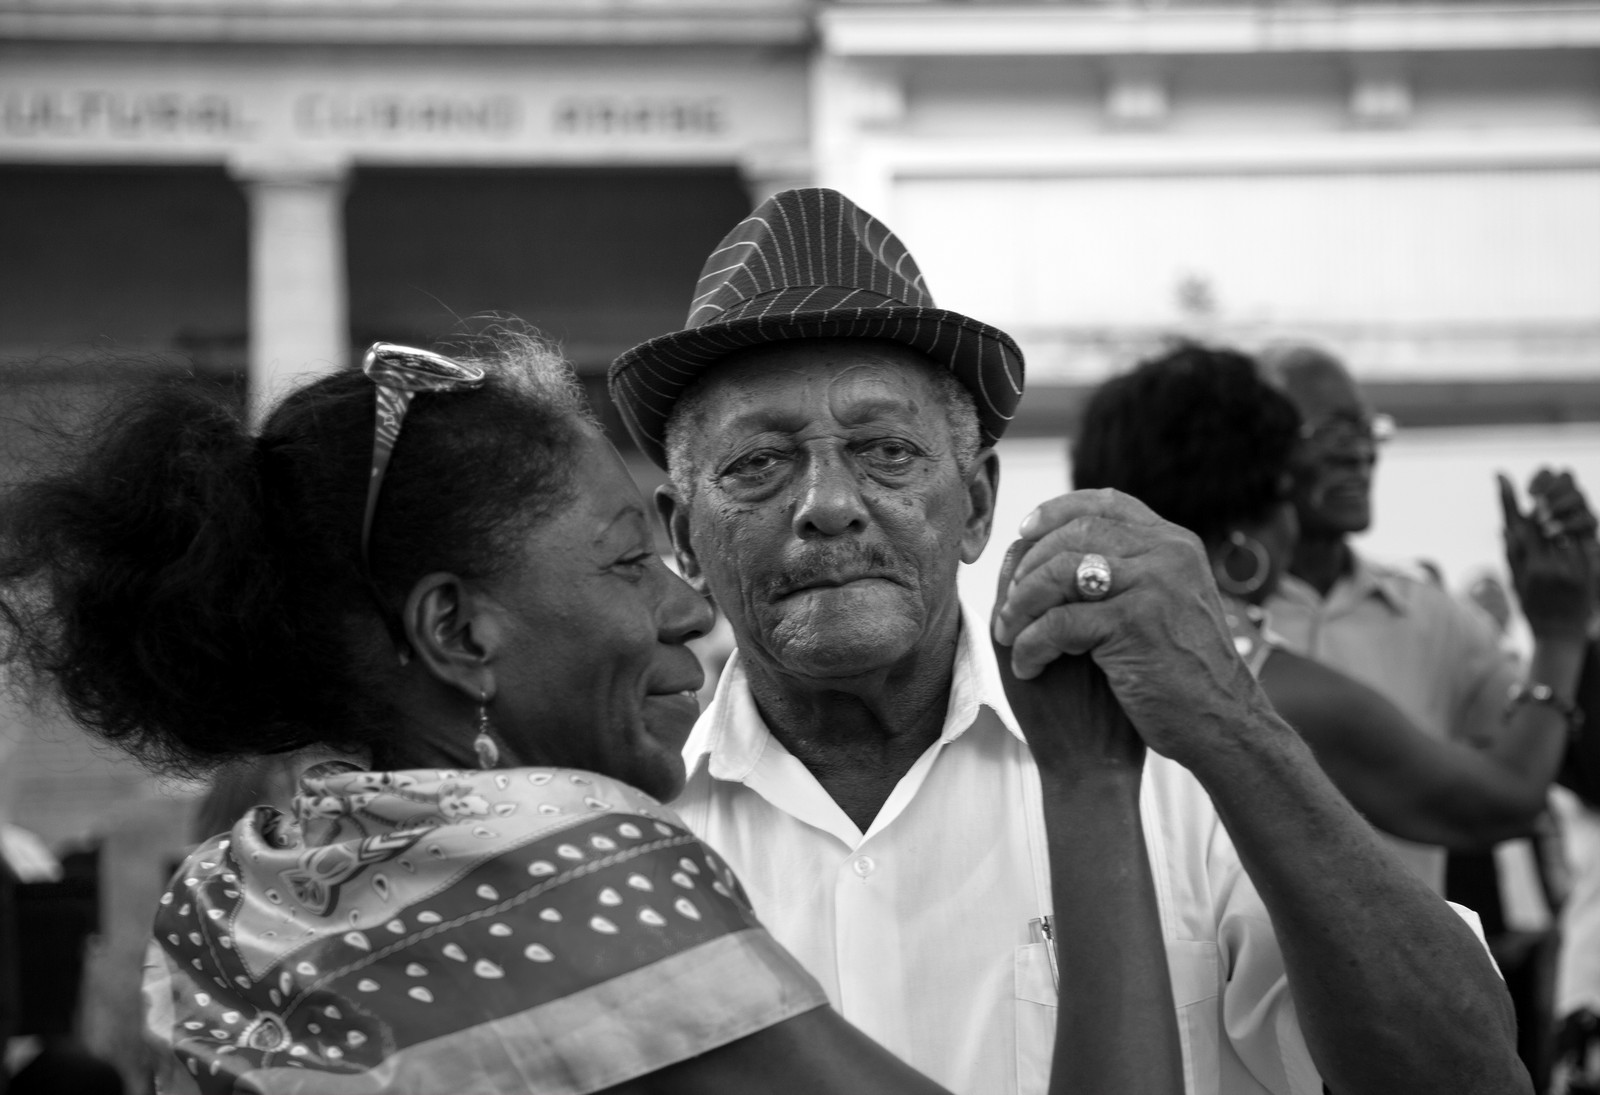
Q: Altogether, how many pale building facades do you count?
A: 2